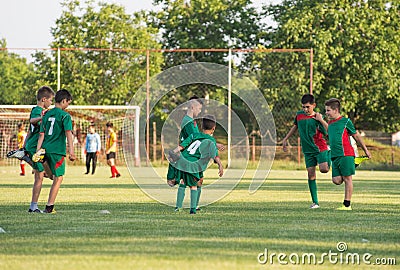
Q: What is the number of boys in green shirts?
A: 6